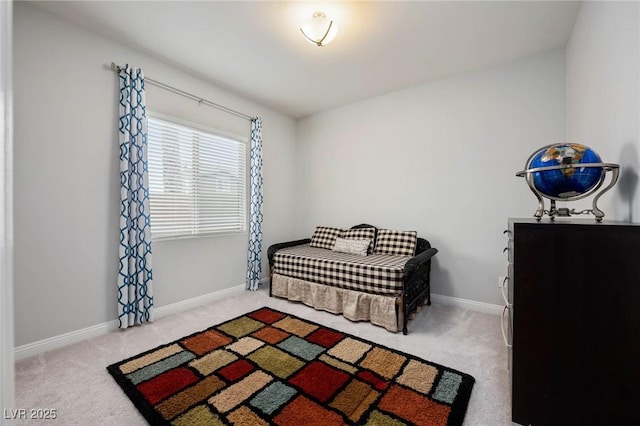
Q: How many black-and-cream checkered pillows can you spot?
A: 3